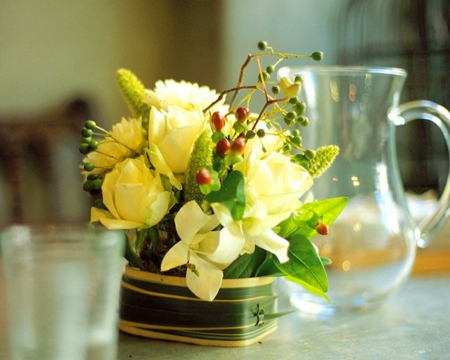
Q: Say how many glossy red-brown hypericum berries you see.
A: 6